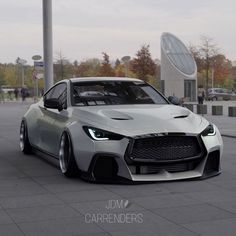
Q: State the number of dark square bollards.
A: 4